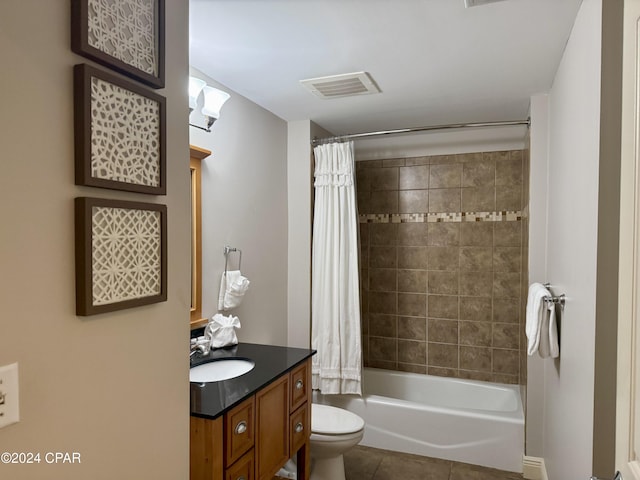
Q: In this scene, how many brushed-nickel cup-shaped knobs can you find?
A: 4